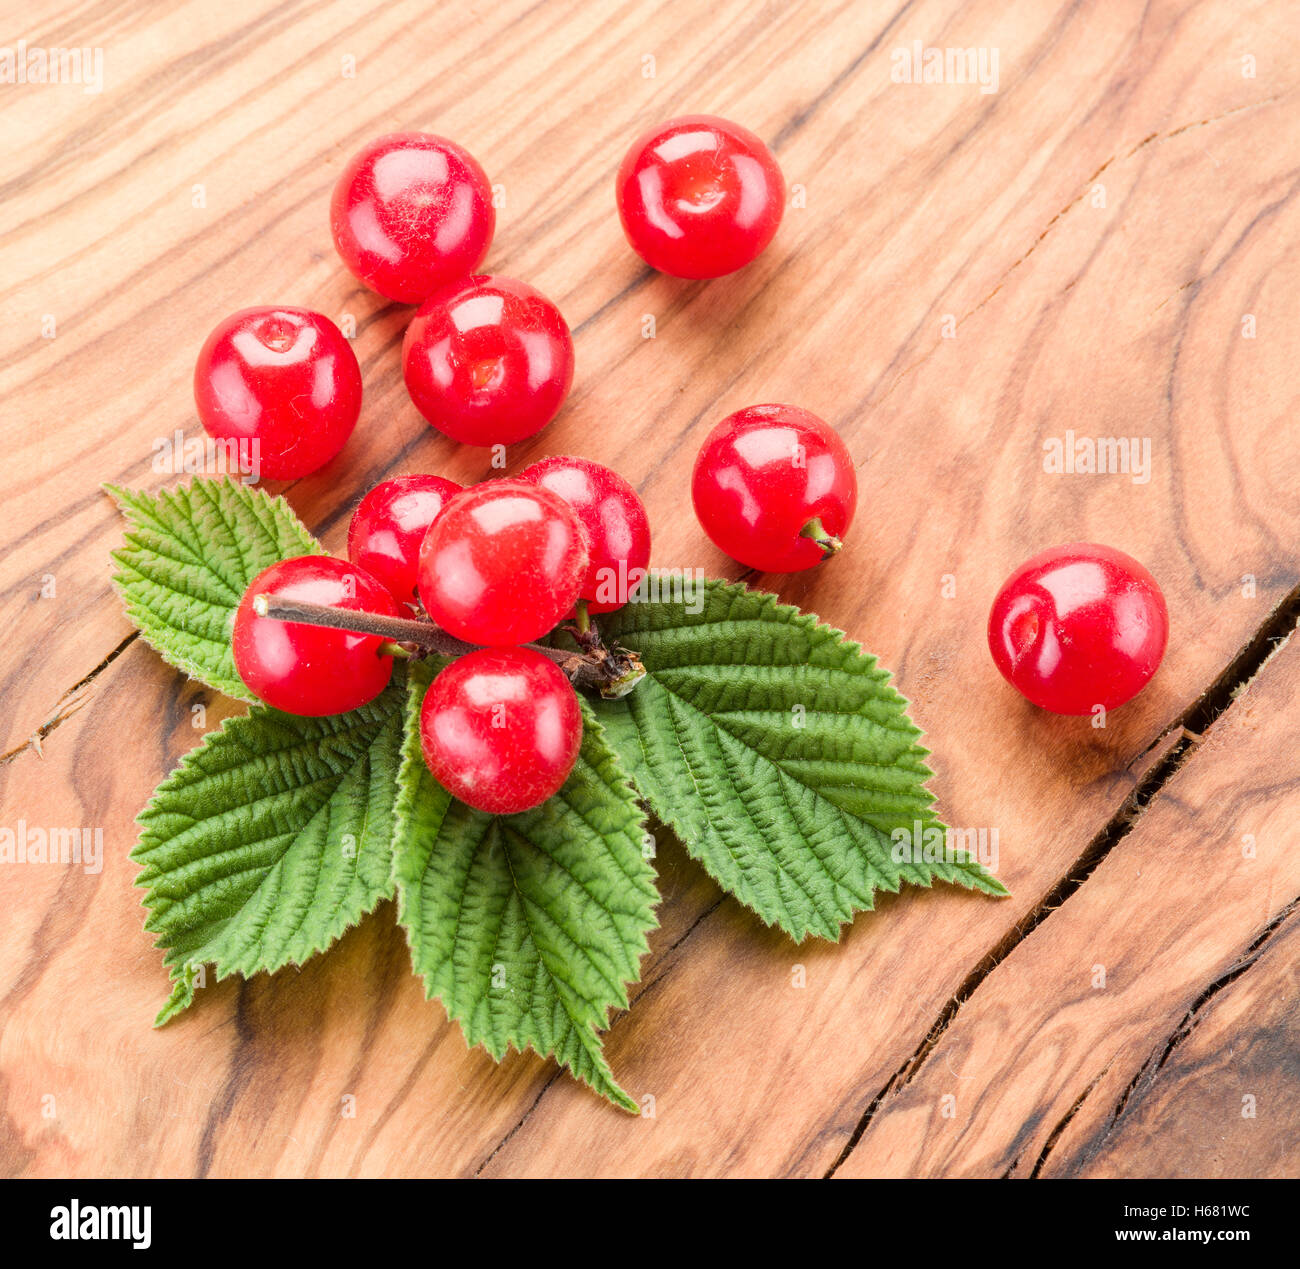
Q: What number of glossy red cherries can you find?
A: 11